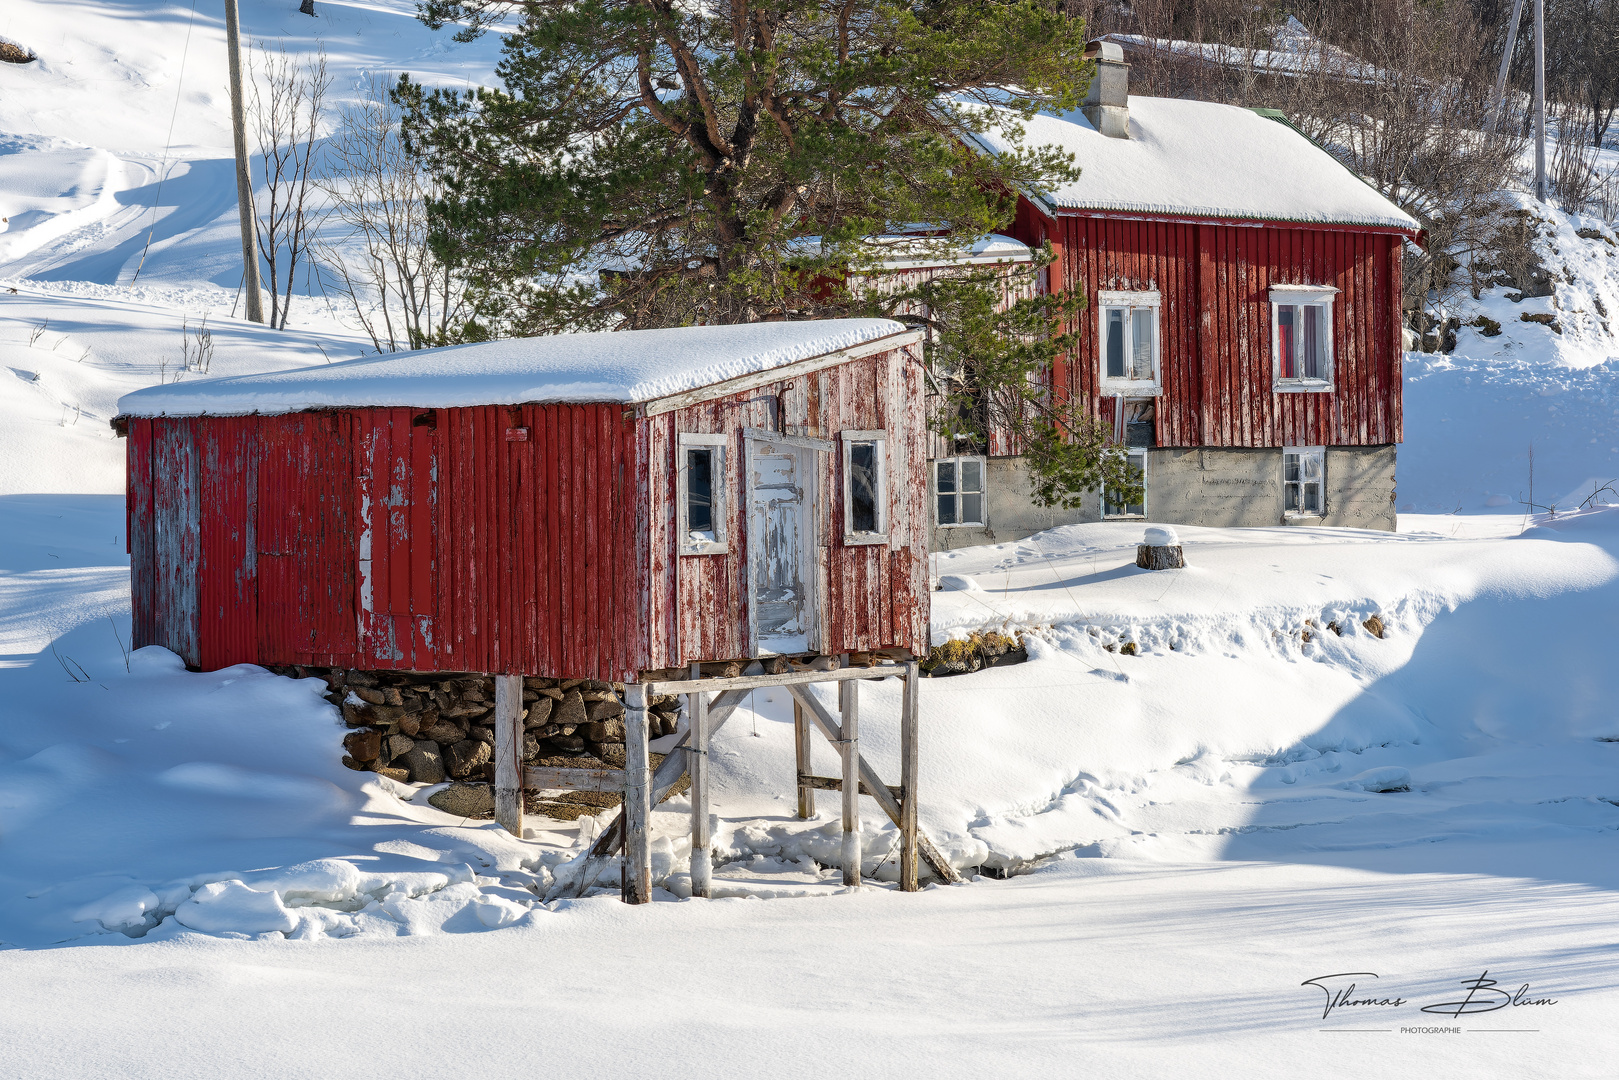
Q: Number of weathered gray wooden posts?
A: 6